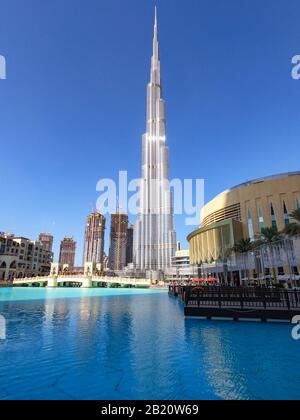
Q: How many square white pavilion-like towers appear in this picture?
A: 4